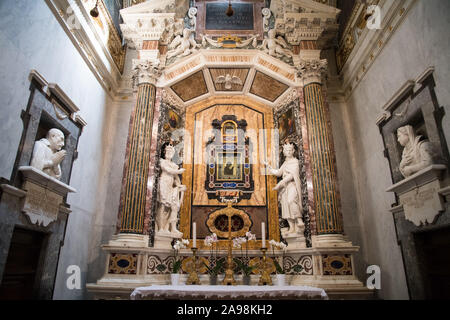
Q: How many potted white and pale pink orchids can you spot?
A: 4